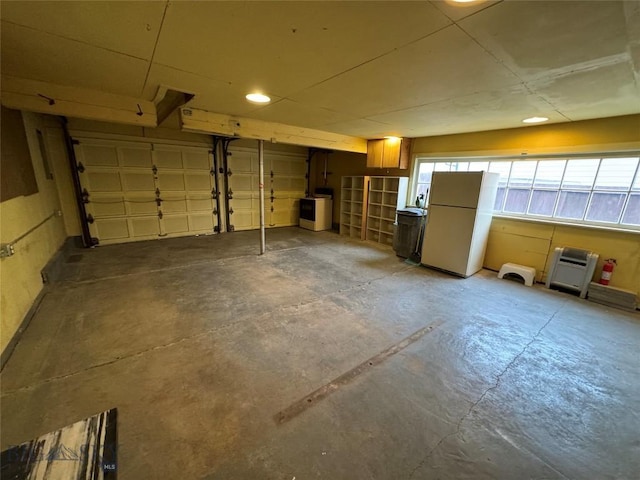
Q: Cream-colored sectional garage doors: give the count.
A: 2